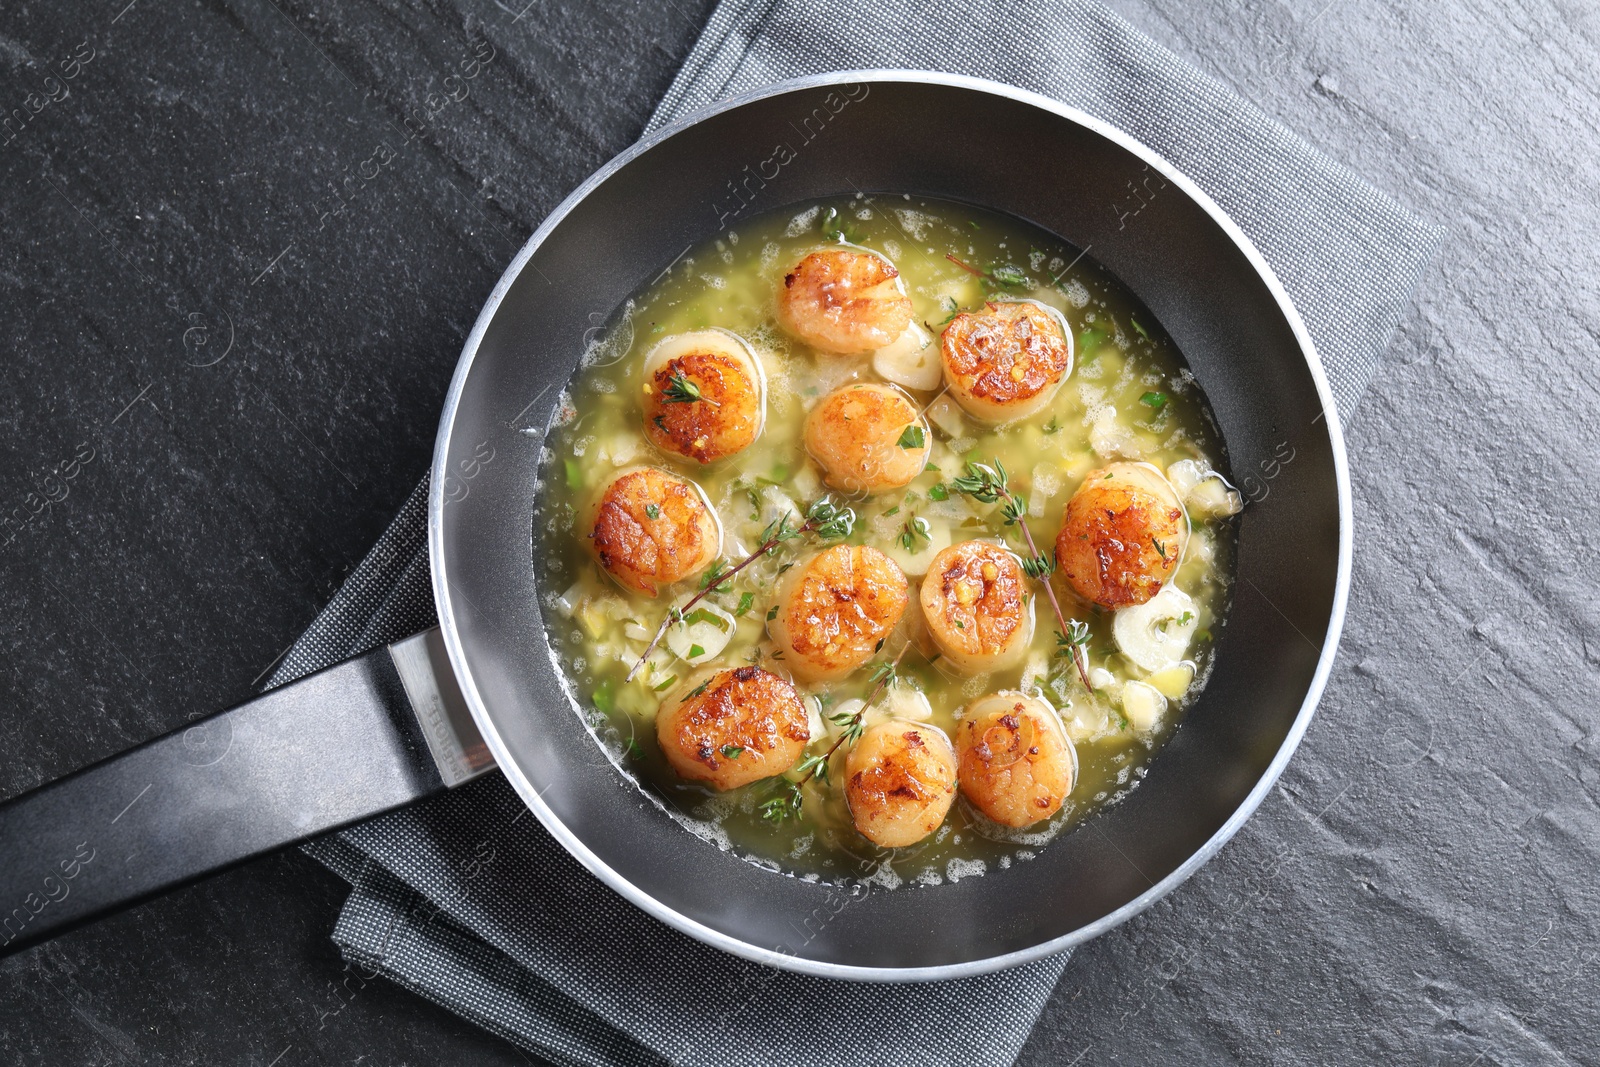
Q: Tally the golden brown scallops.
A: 11